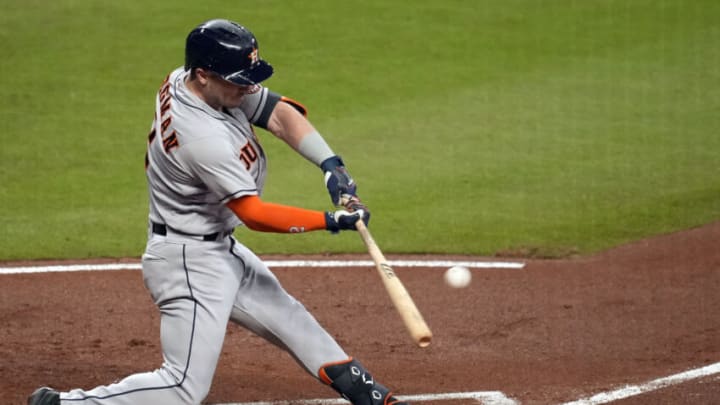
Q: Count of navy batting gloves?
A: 2